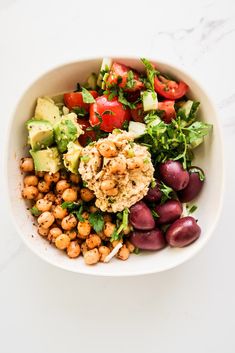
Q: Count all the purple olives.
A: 7